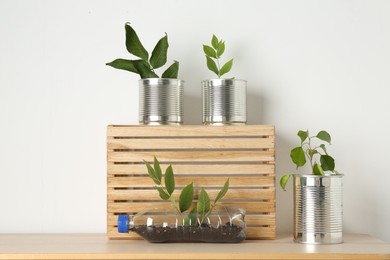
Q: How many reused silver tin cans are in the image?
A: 3